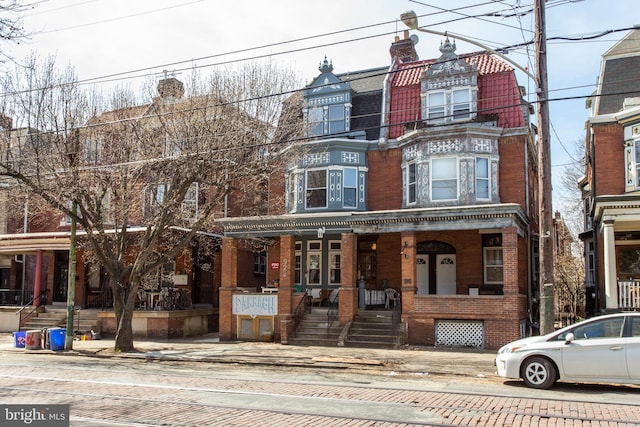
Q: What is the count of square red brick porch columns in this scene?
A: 5